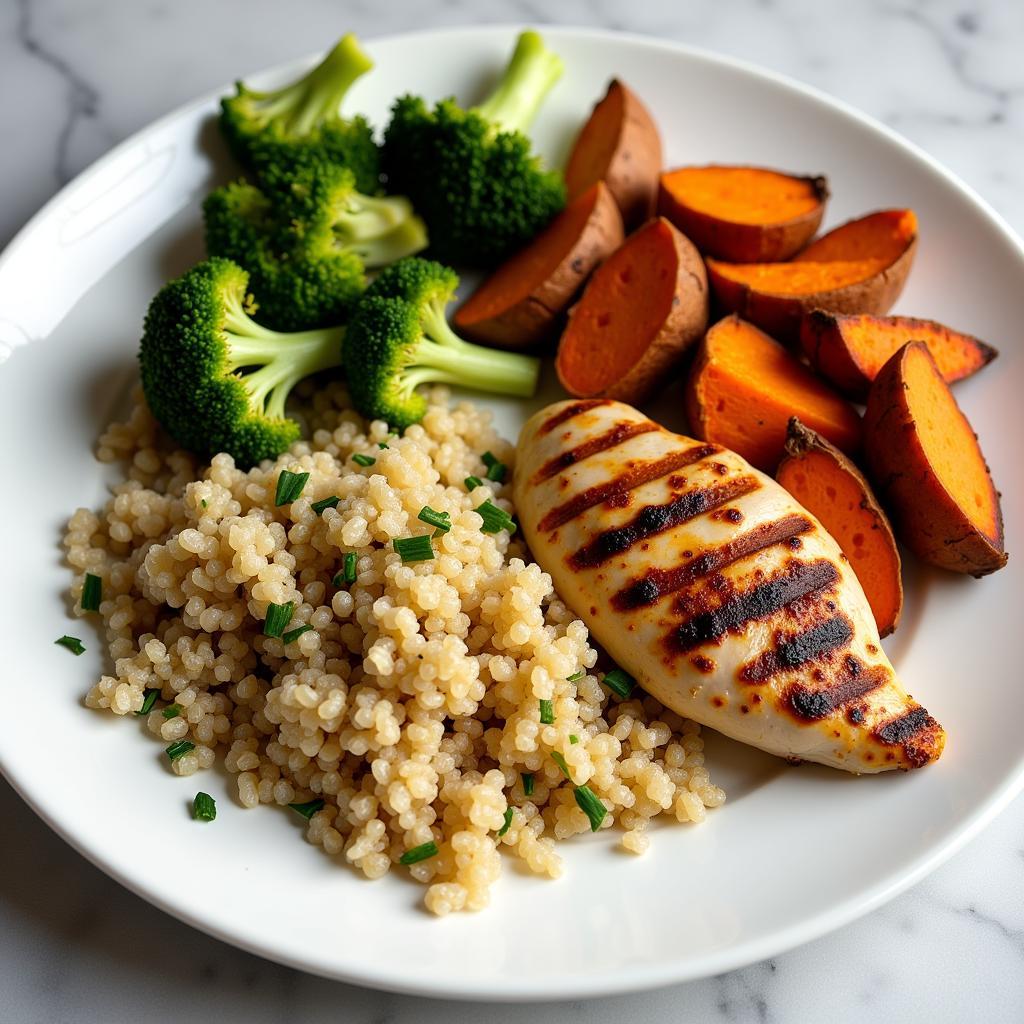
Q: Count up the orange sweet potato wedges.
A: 9